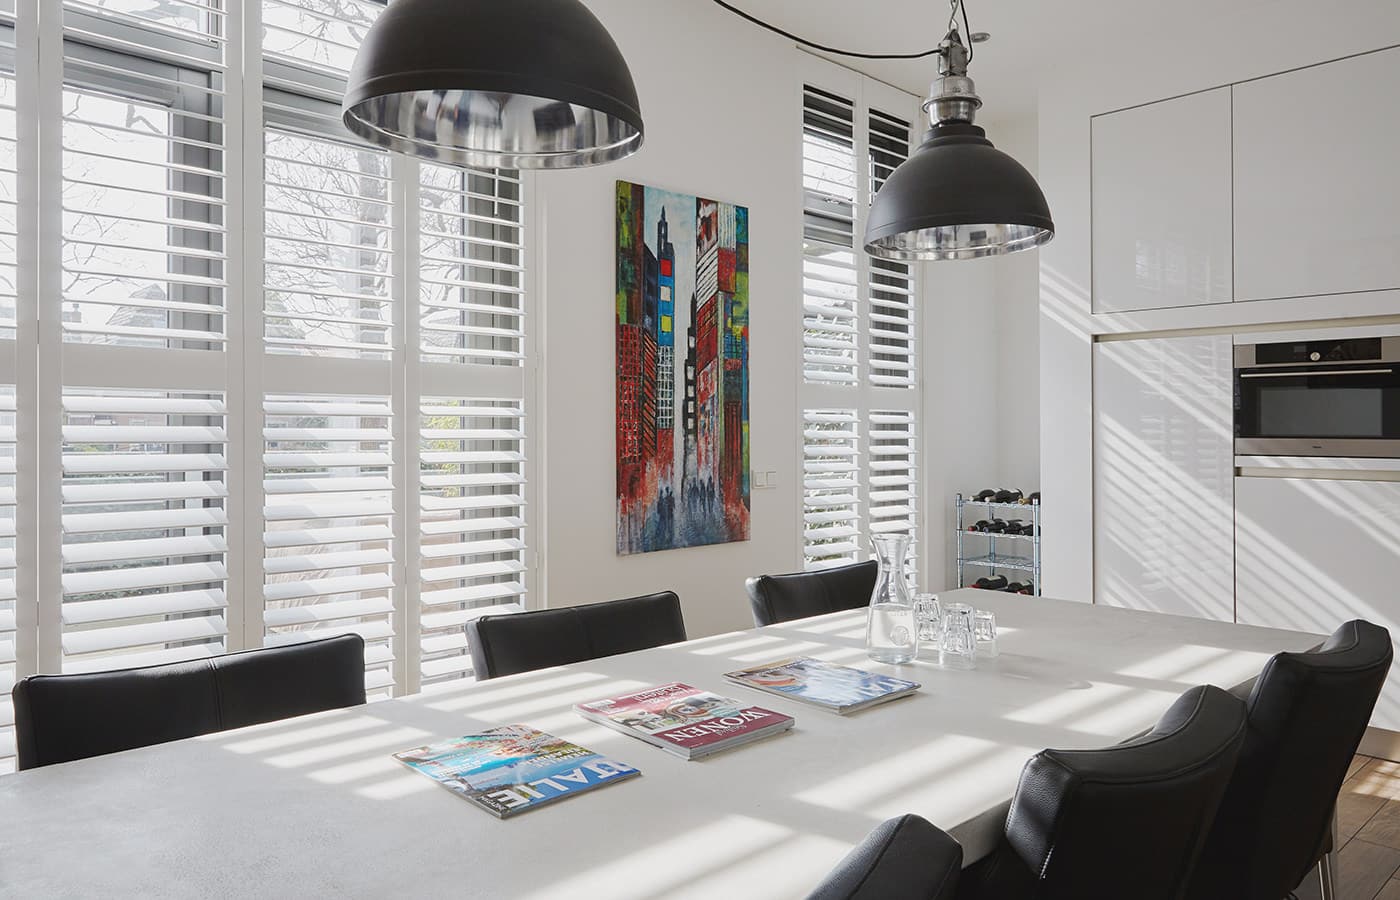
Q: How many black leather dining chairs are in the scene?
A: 6